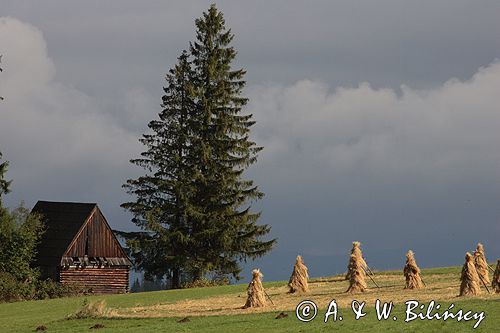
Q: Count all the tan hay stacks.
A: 7